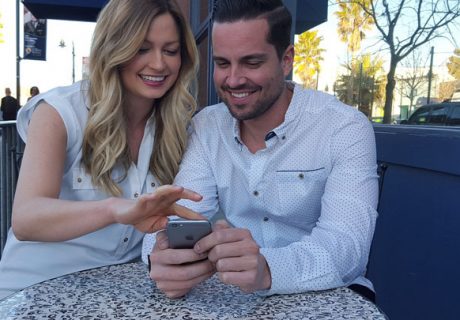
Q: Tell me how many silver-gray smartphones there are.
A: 1